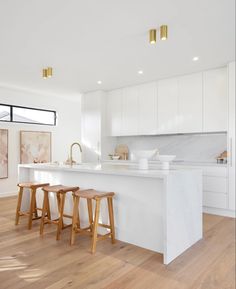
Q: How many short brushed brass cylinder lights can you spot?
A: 4